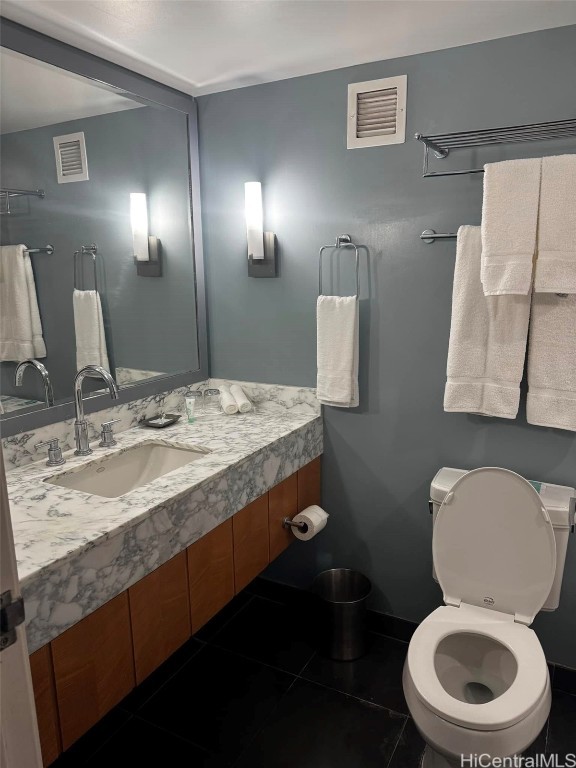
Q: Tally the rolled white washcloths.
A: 2